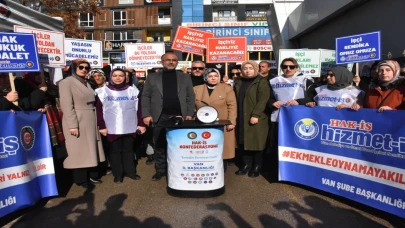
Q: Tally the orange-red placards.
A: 2